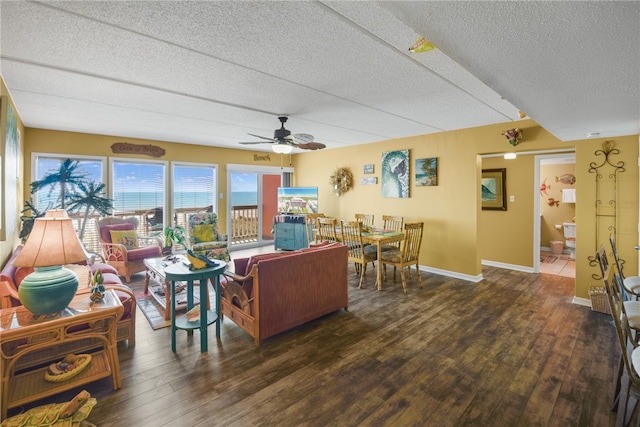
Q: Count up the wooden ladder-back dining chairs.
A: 6